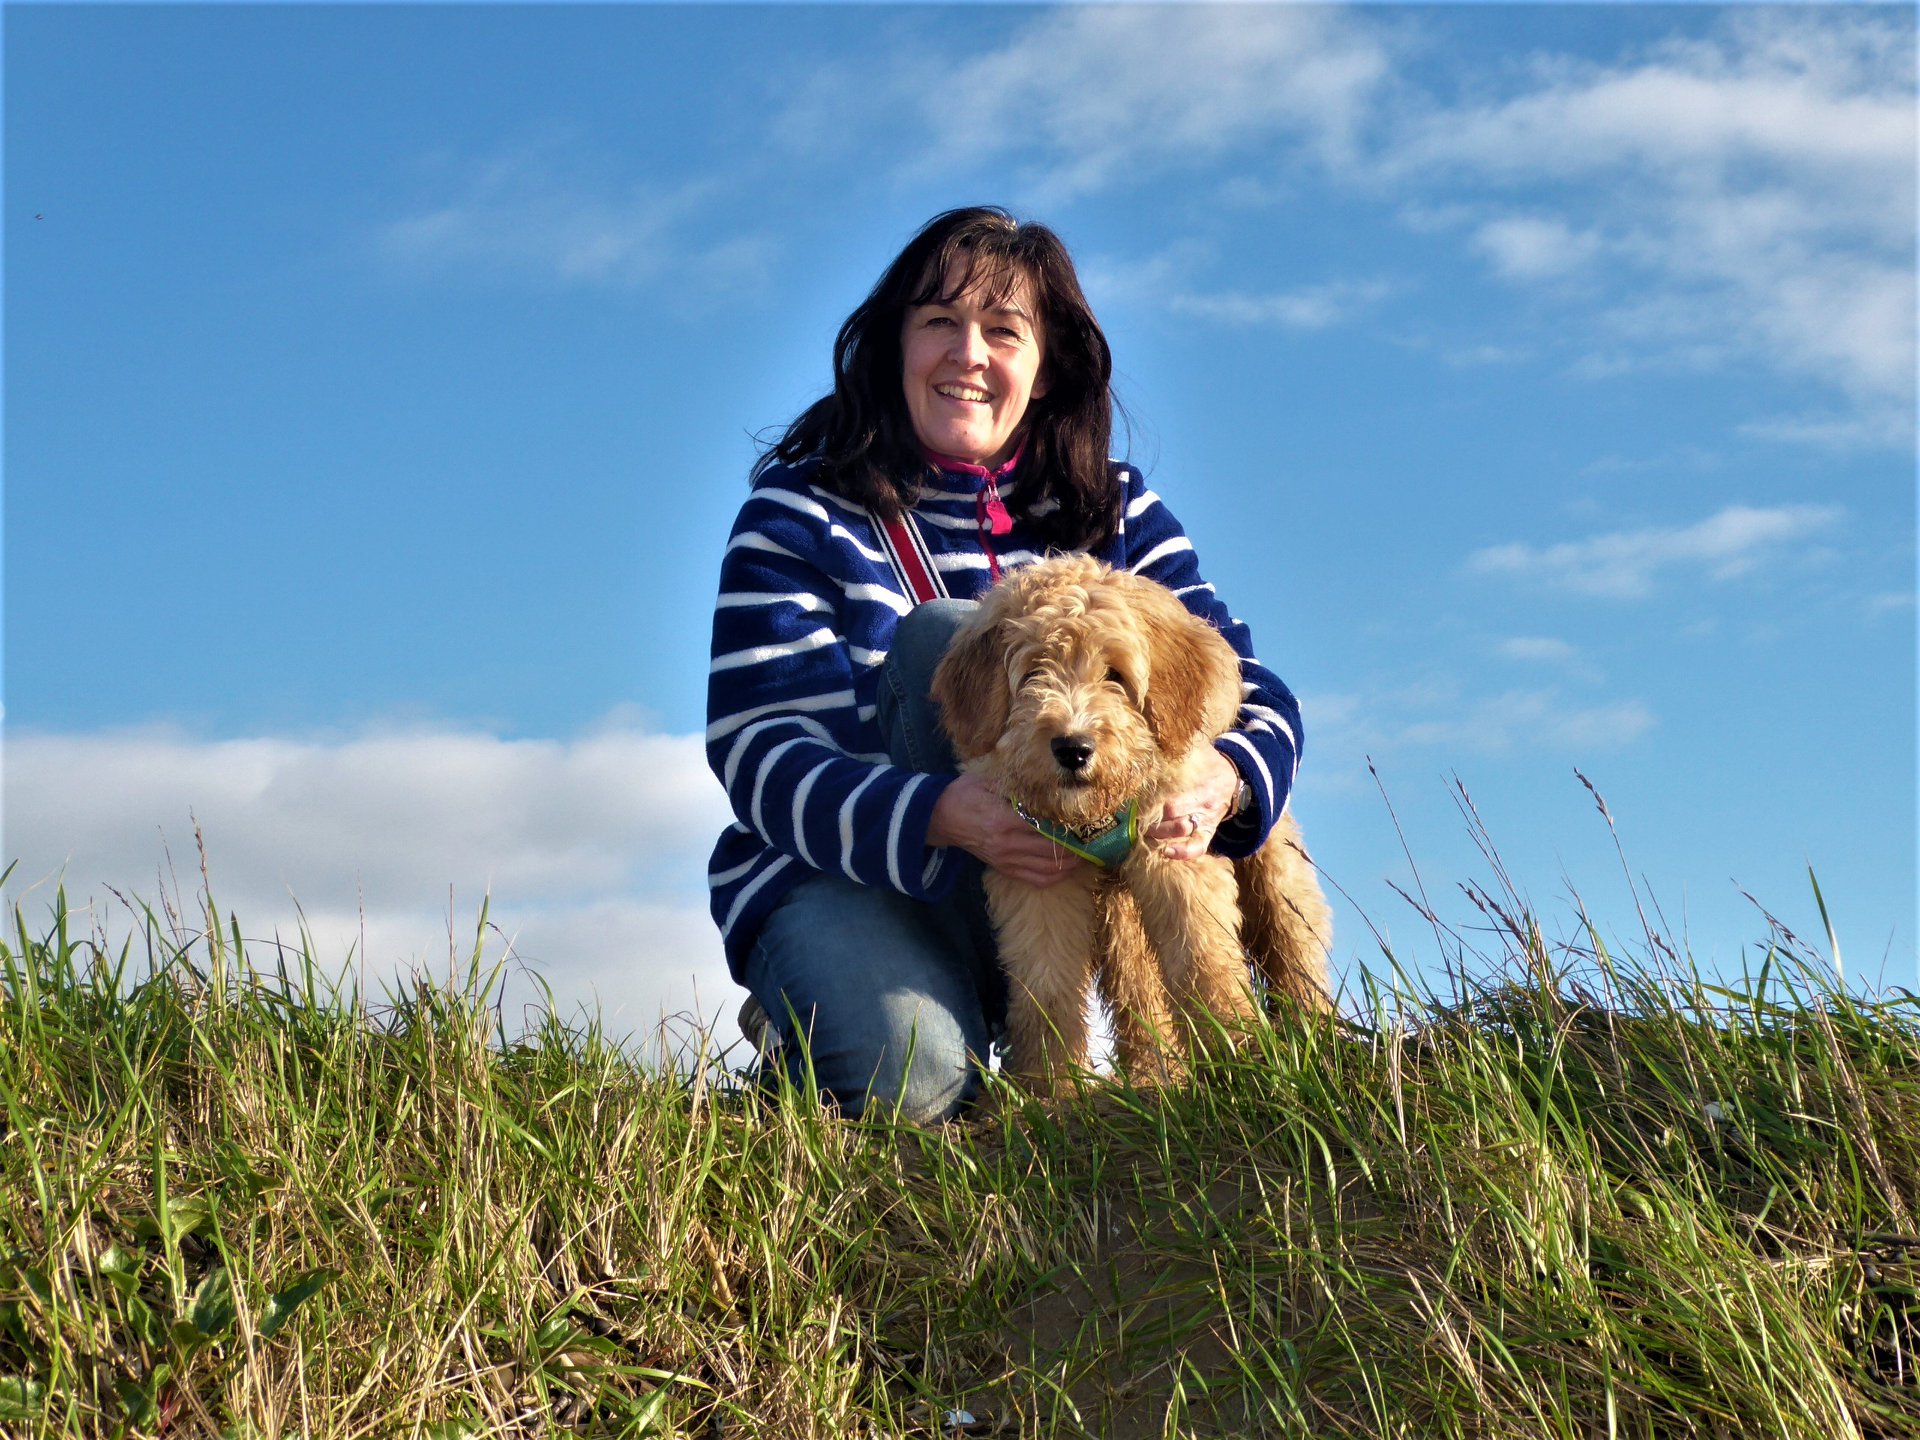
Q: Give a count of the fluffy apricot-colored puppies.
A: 1